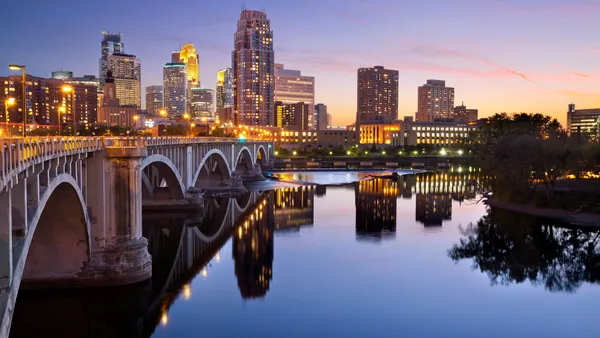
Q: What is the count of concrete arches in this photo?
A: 5